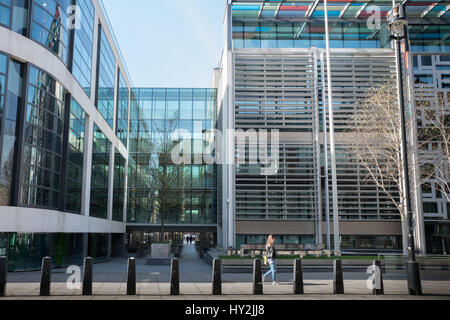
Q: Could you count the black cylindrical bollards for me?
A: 10